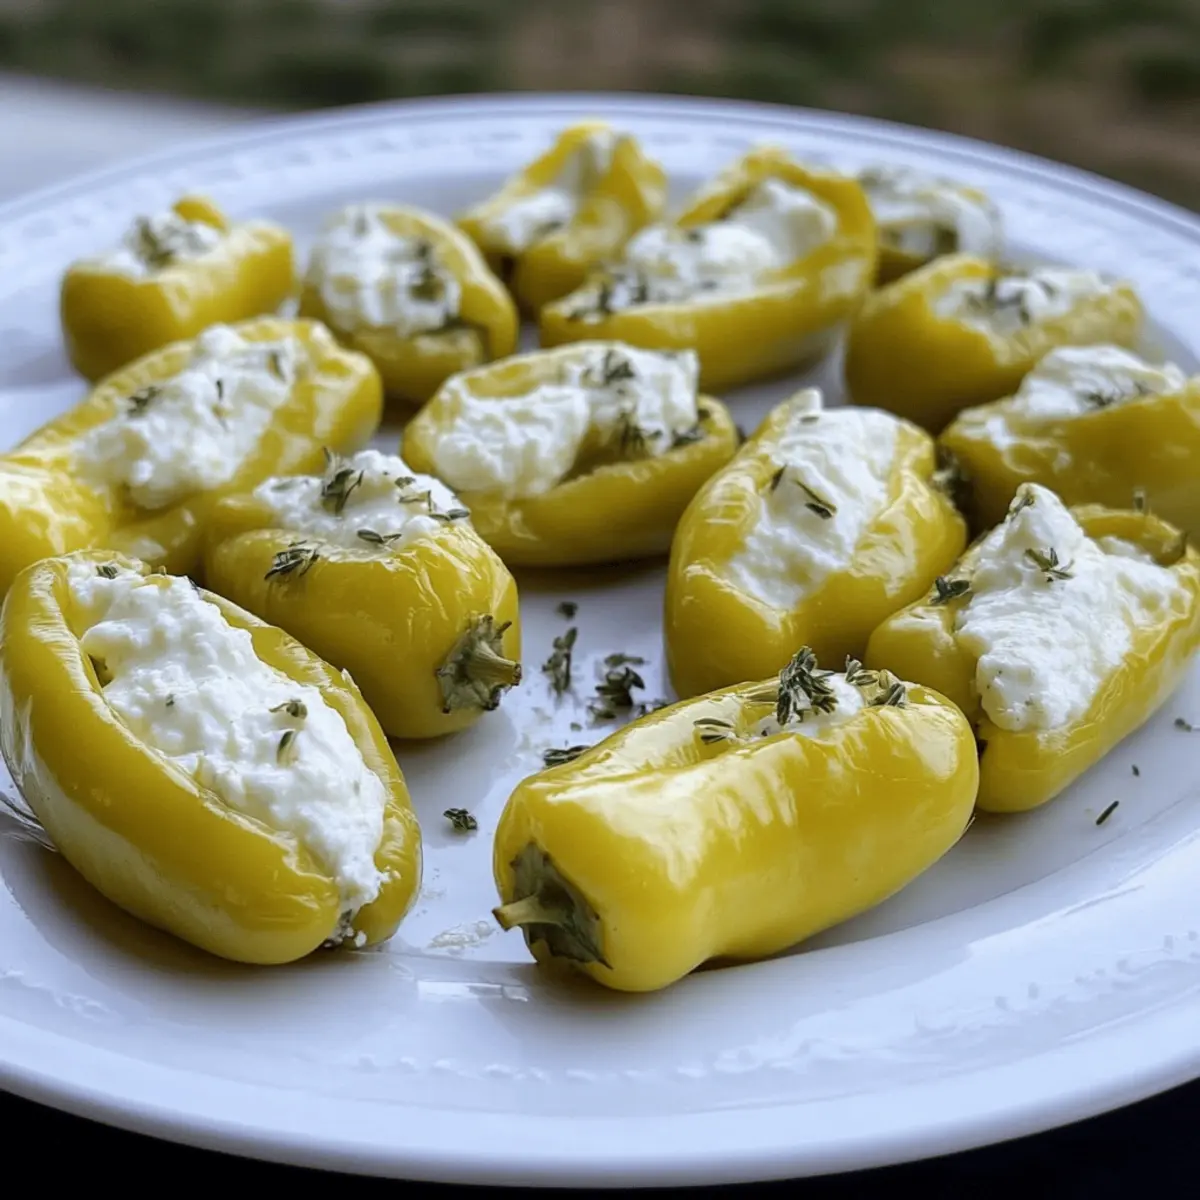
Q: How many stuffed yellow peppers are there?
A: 14